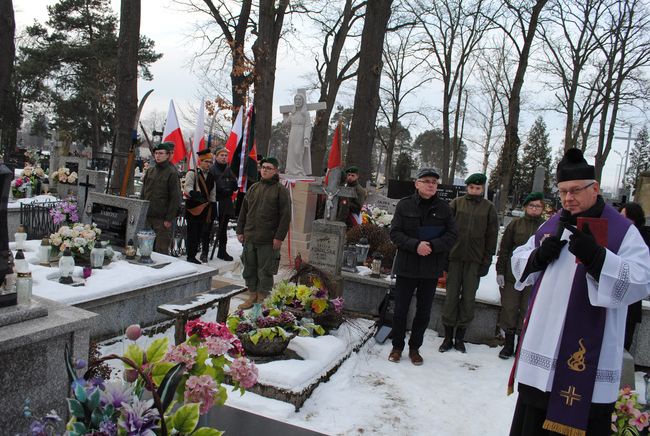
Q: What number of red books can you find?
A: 1